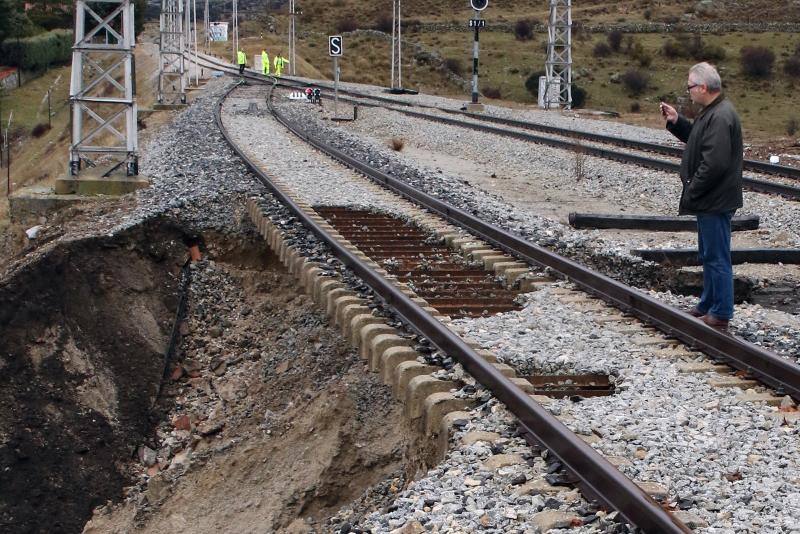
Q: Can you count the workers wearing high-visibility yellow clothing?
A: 3